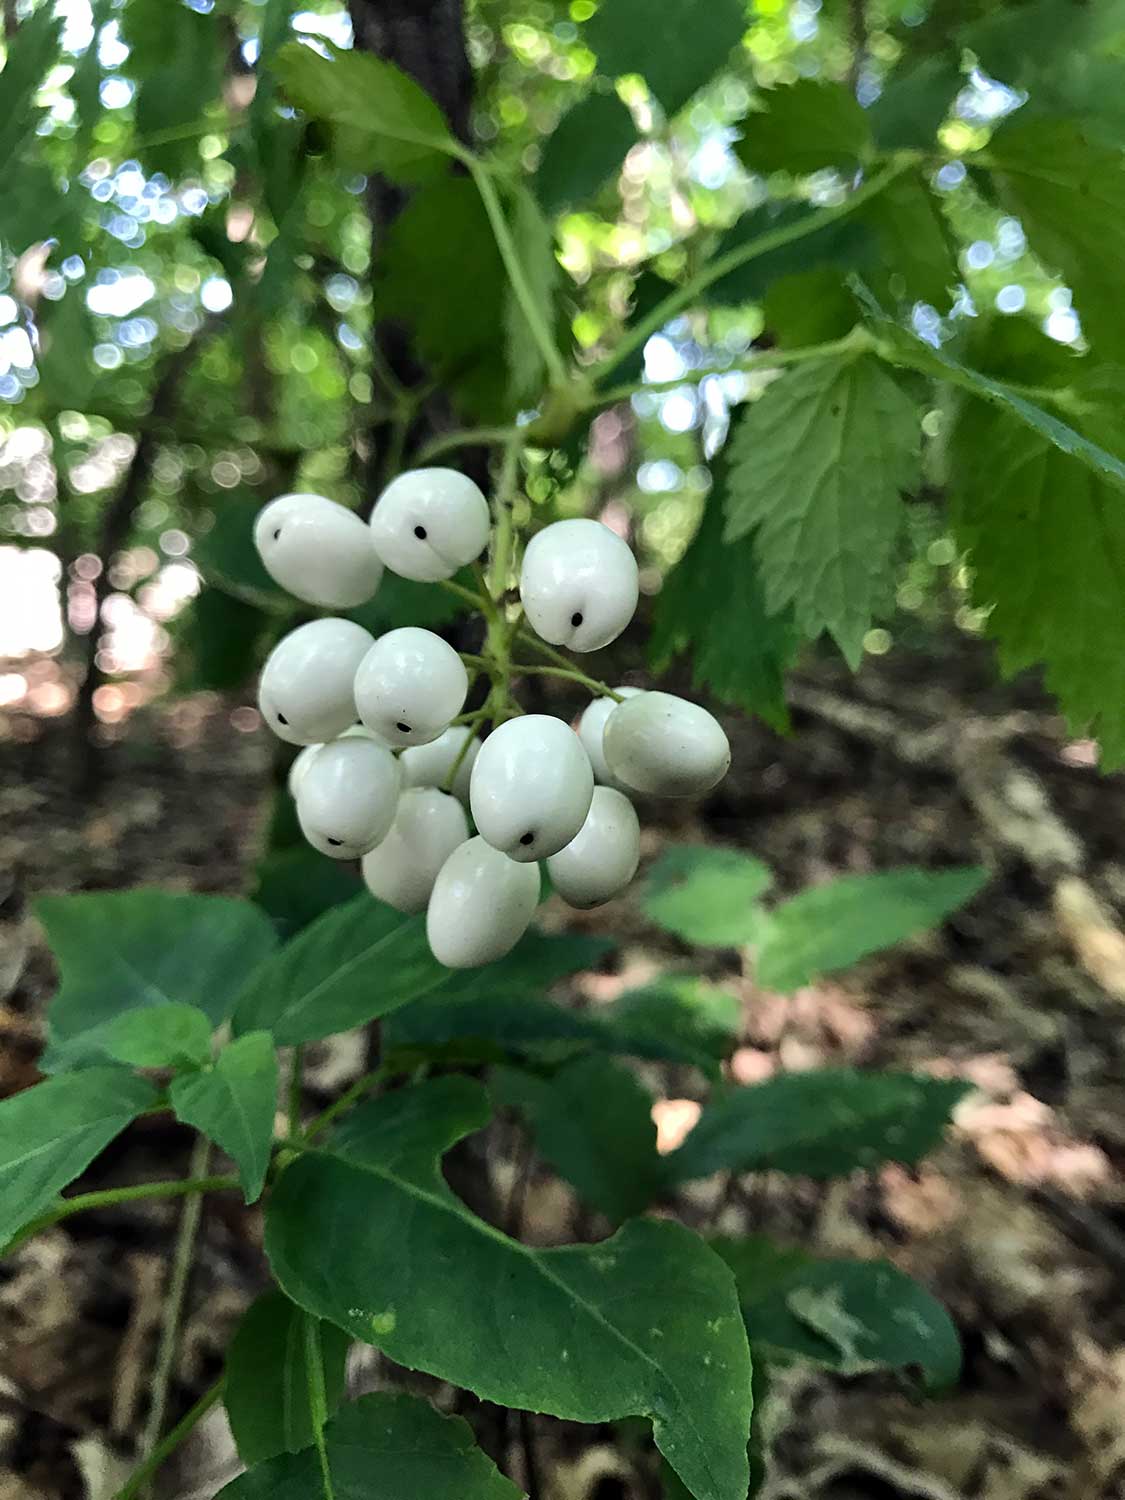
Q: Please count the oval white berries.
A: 14